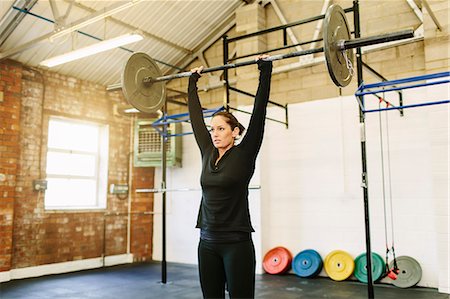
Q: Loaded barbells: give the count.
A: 1